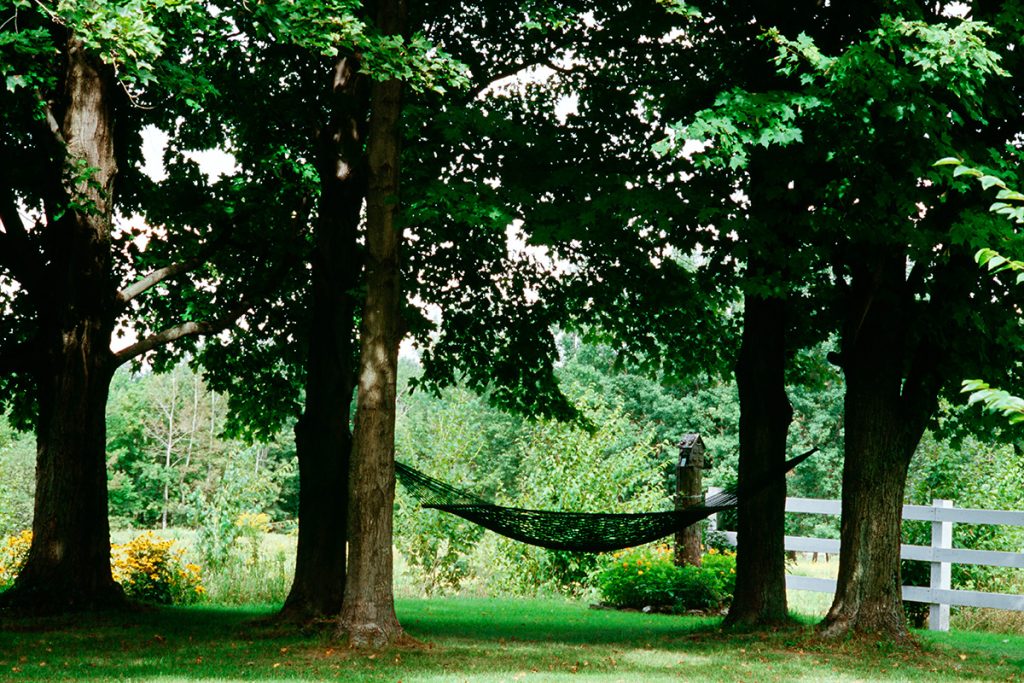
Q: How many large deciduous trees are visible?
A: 5